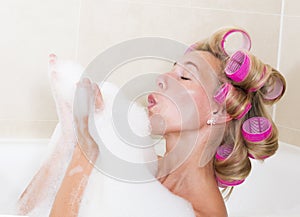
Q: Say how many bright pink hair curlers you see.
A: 6